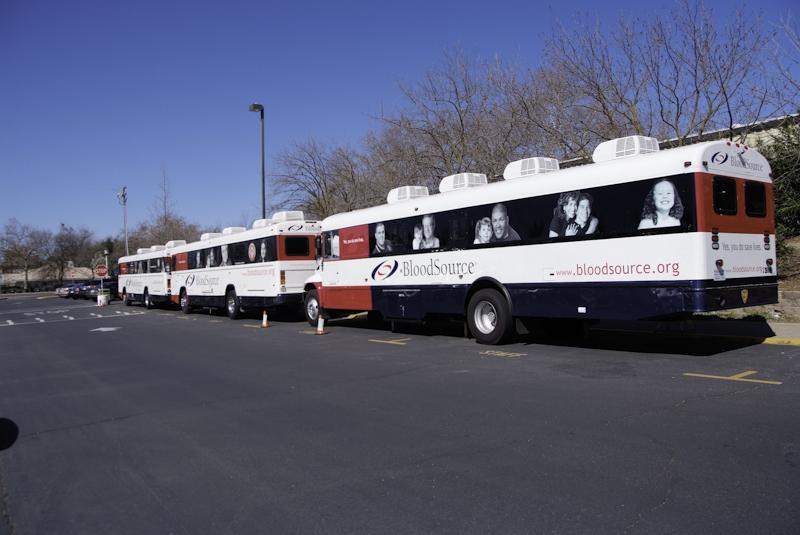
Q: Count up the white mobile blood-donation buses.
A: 3